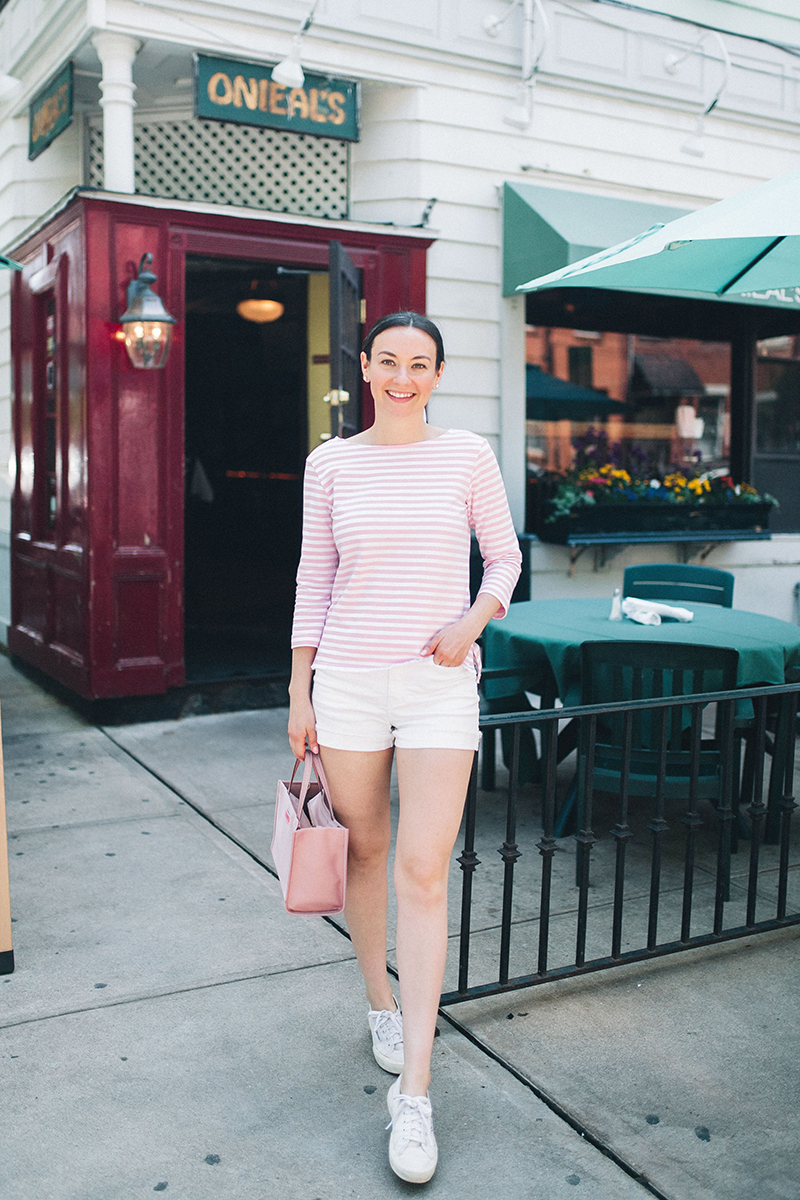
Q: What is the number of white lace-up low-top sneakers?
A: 2